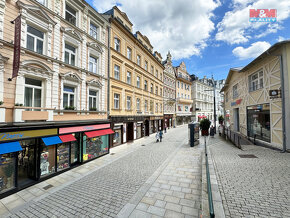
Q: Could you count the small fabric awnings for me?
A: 4